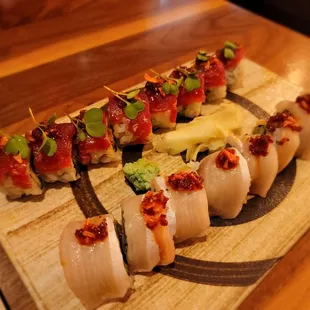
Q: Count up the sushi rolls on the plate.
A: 15